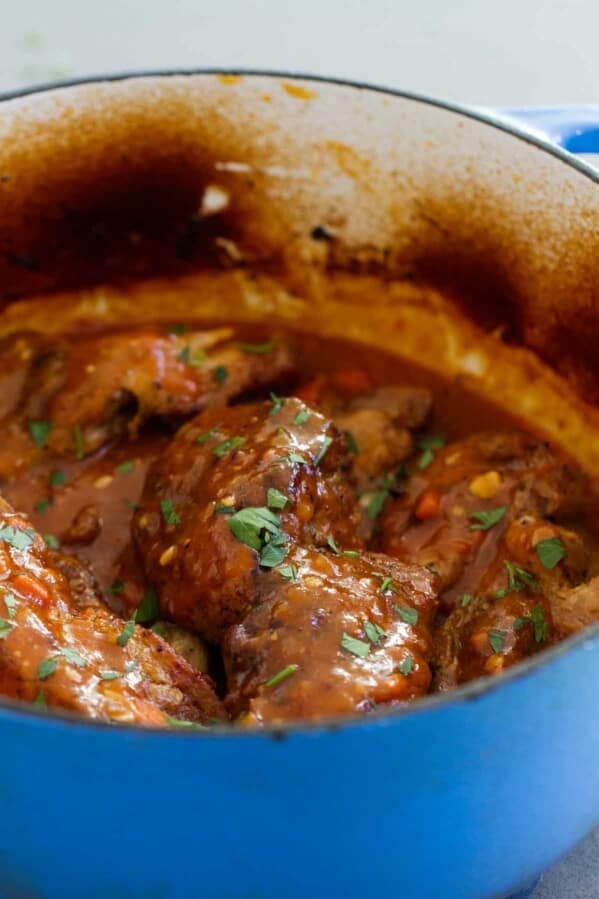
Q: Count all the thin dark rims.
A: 1